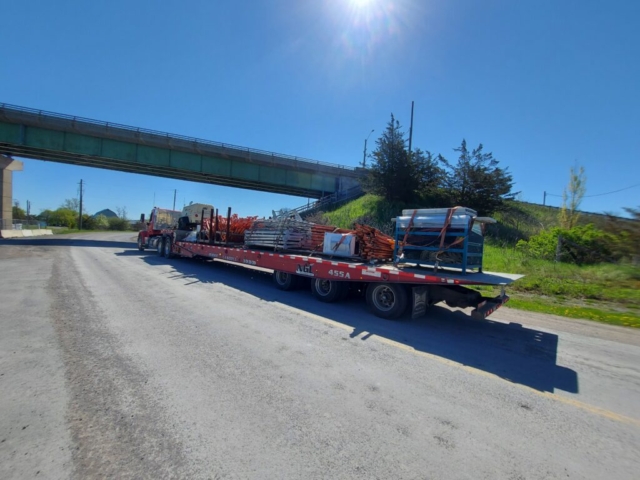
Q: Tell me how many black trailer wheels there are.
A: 3